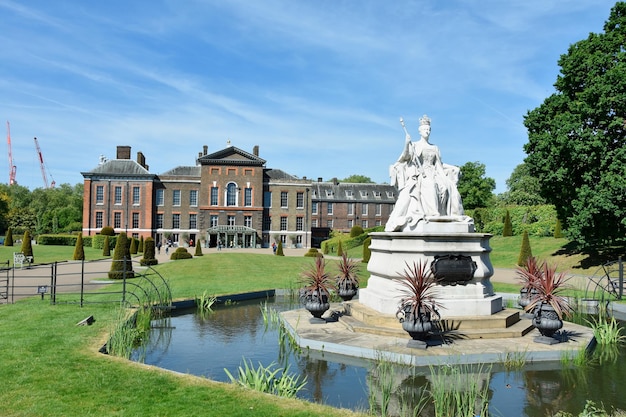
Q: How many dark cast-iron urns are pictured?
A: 5